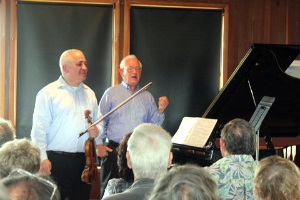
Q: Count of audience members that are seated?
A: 8